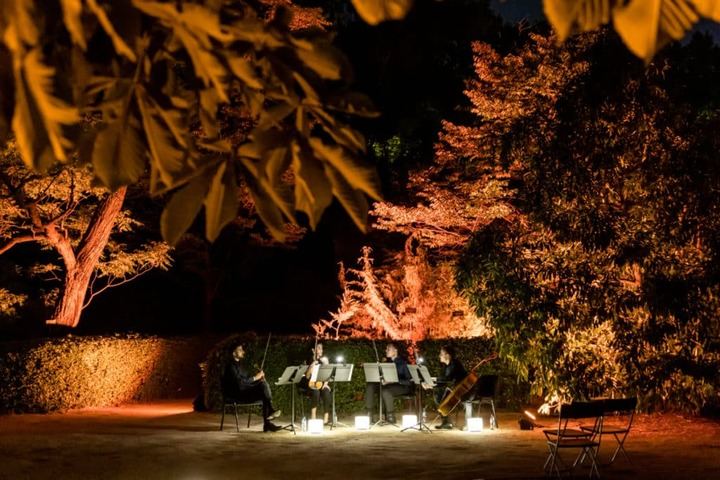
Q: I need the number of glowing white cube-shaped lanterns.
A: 4